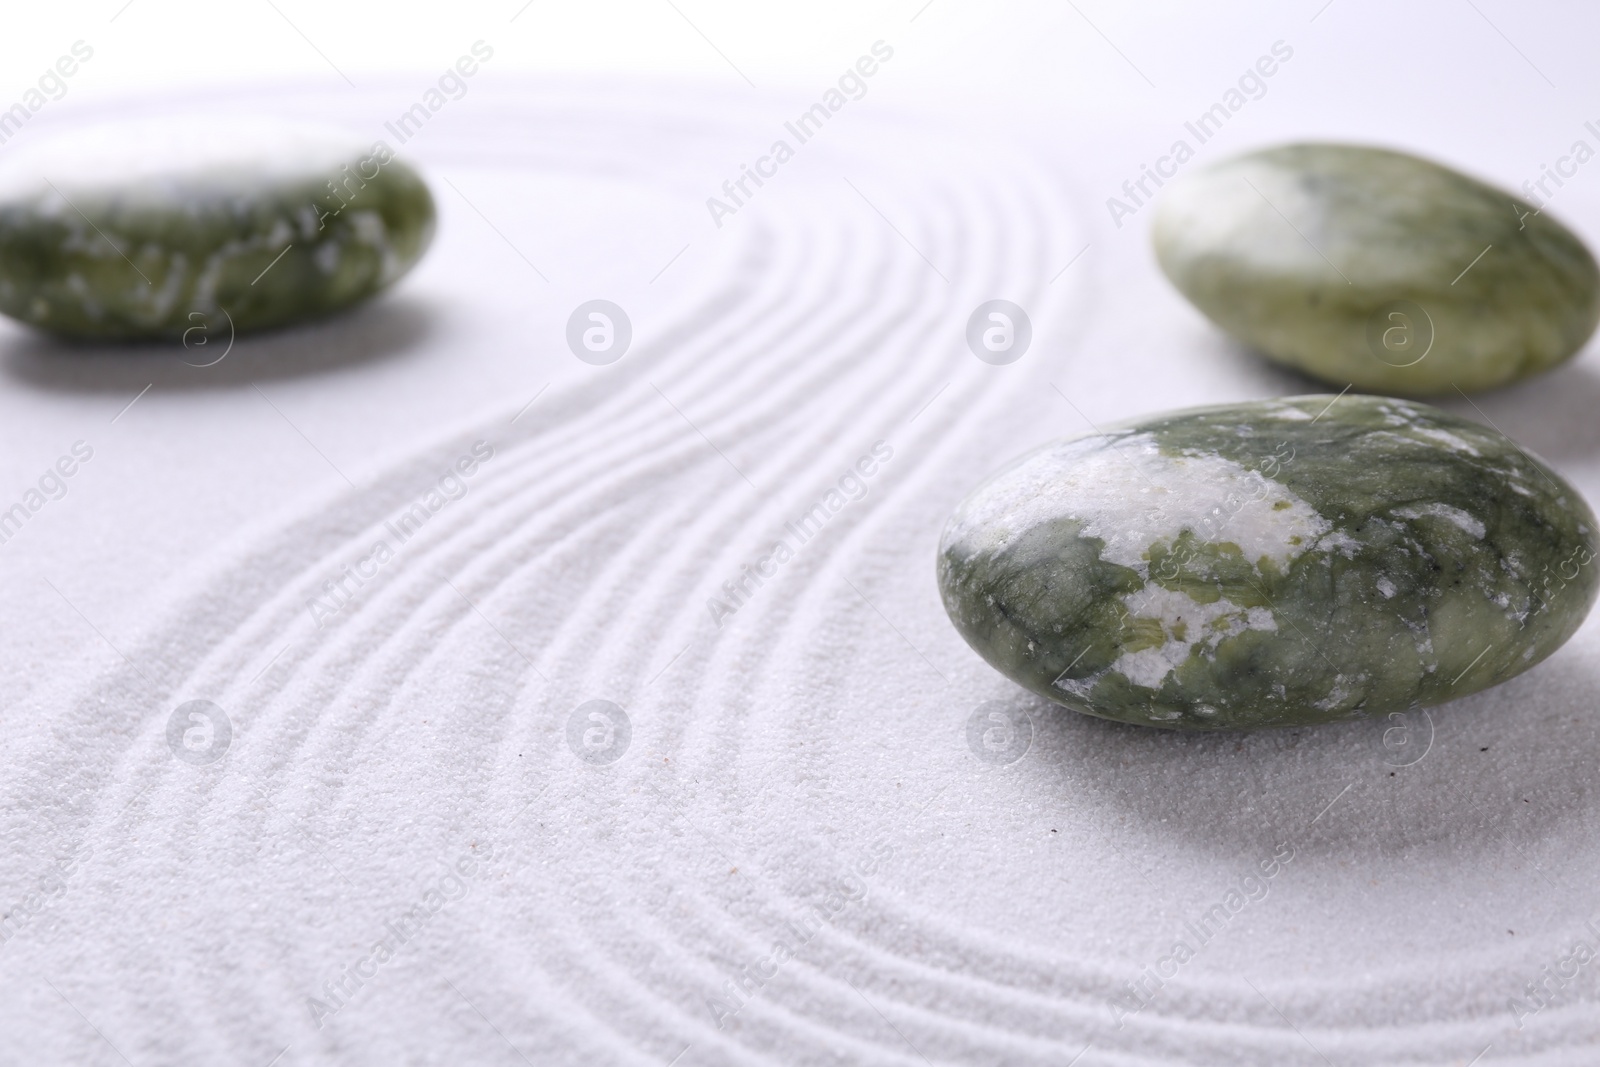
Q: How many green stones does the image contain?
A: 3